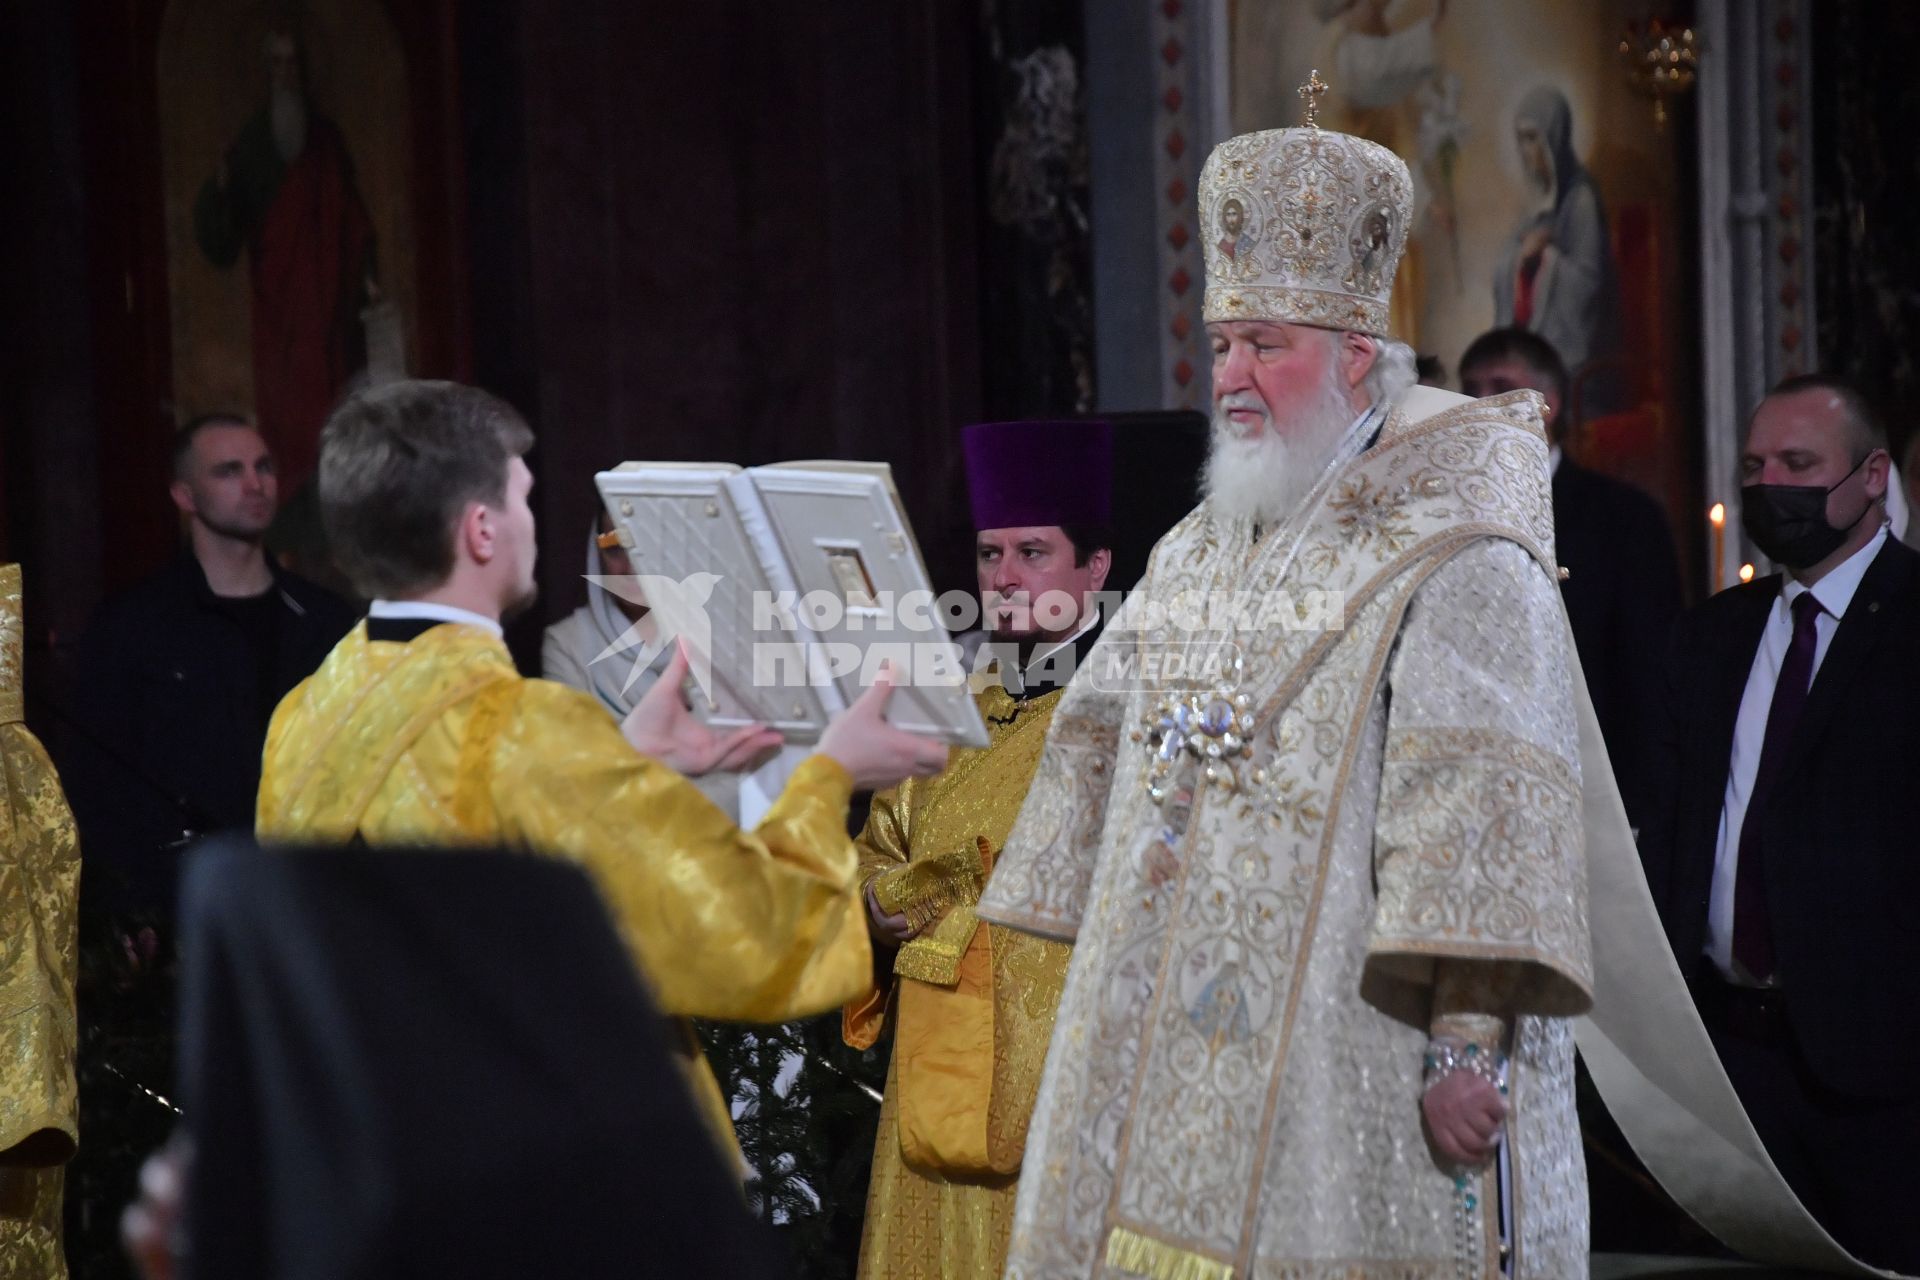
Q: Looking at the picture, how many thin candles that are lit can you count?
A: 2